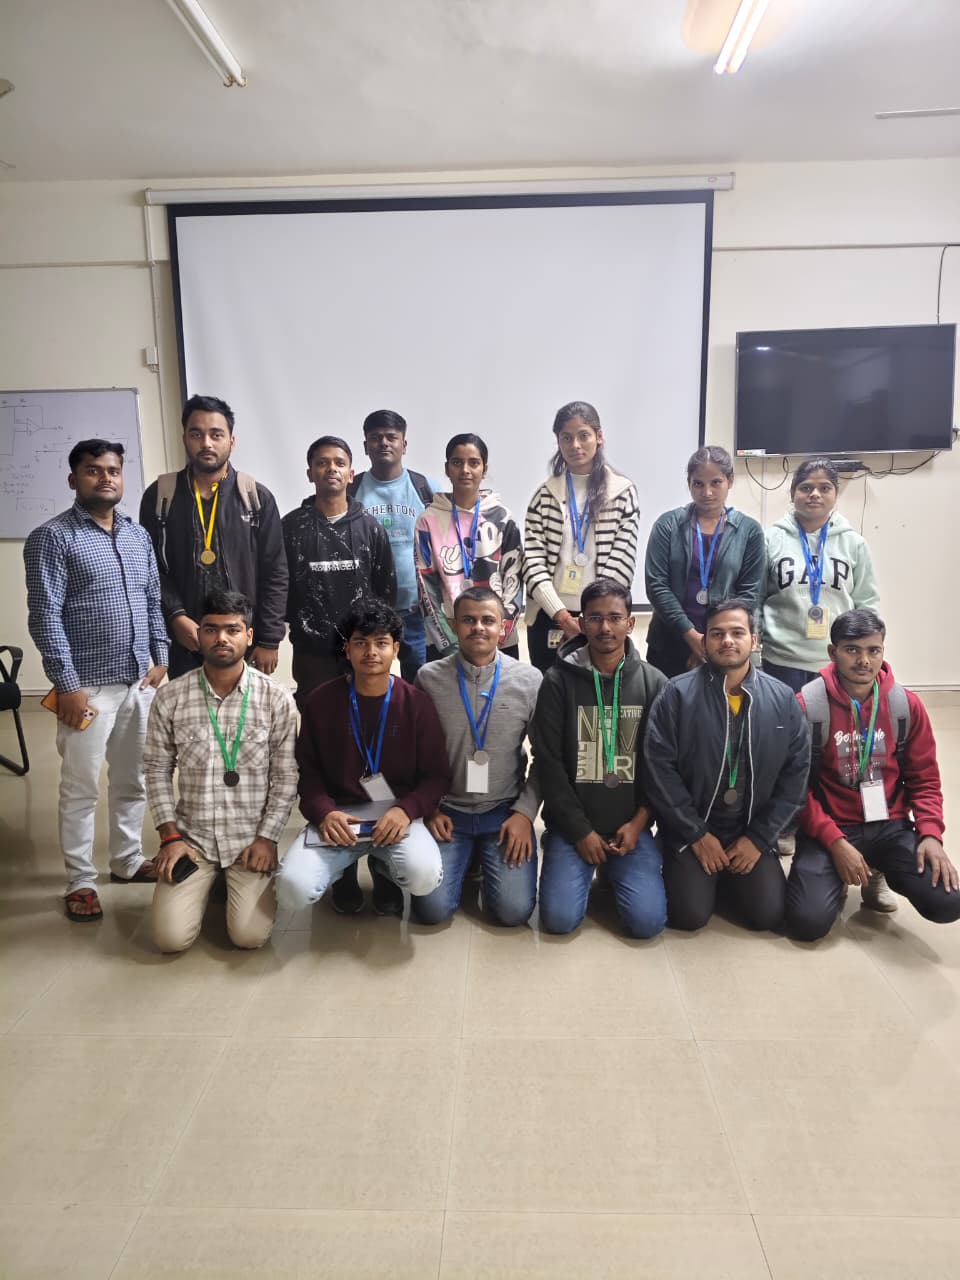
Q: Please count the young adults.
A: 14